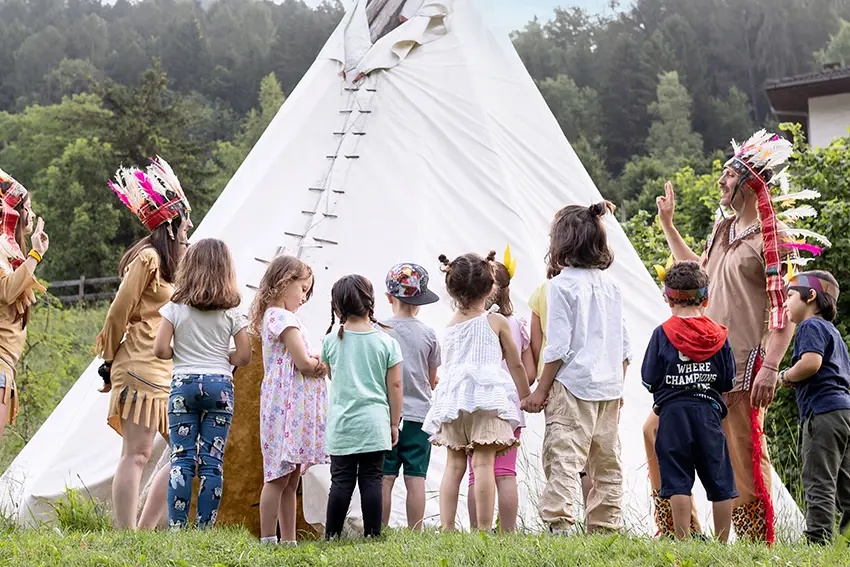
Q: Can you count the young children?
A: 10